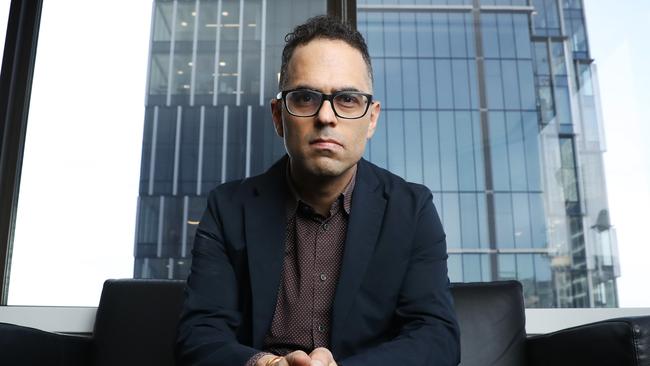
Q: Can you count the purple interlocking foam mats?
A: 0